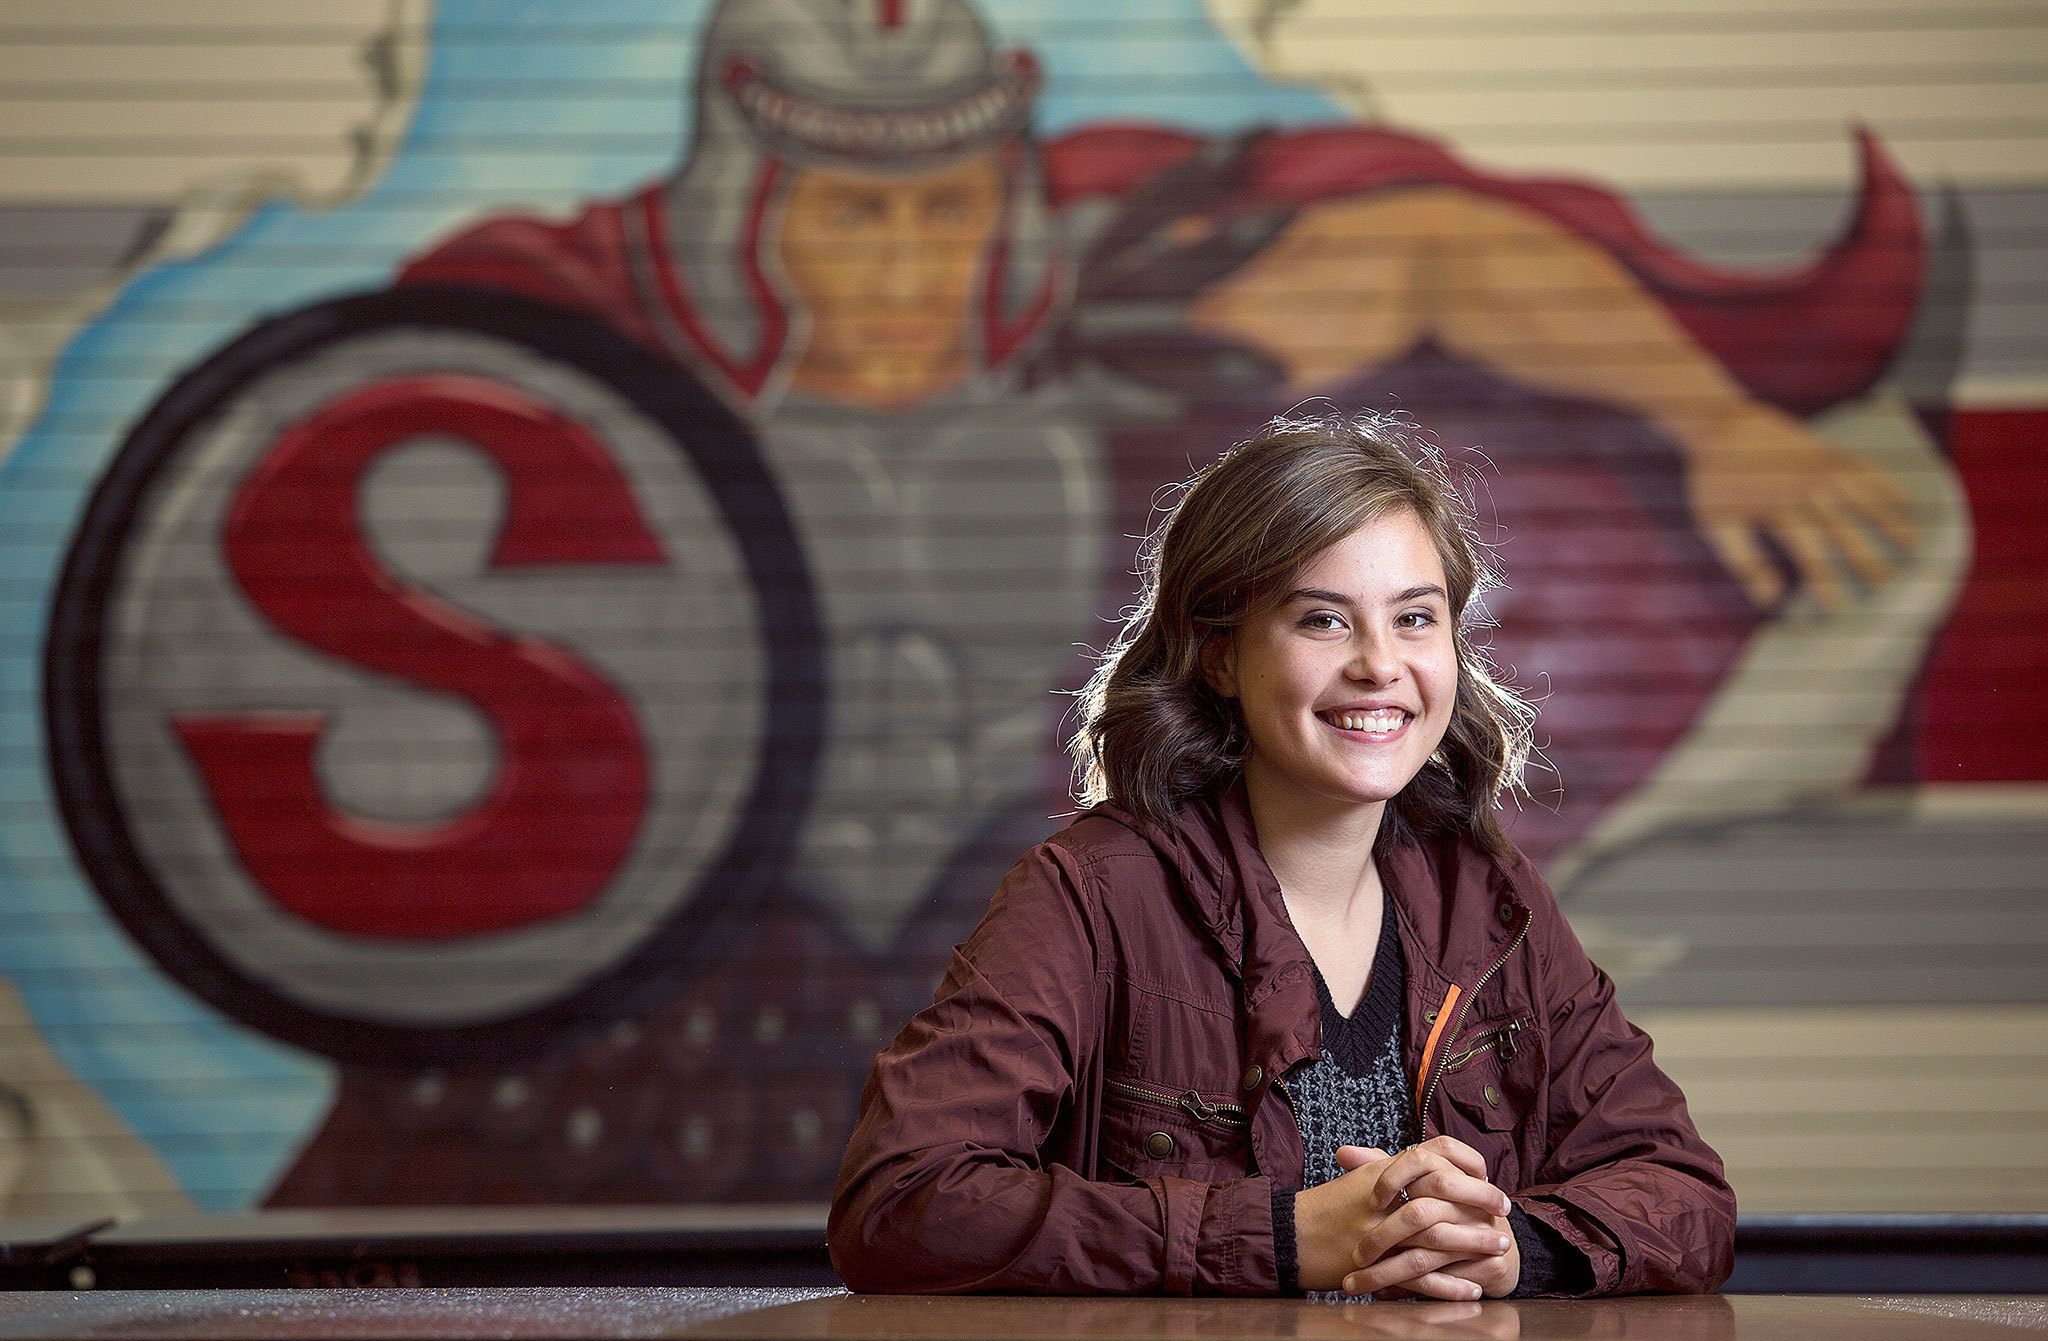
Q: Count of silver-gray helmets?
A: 1